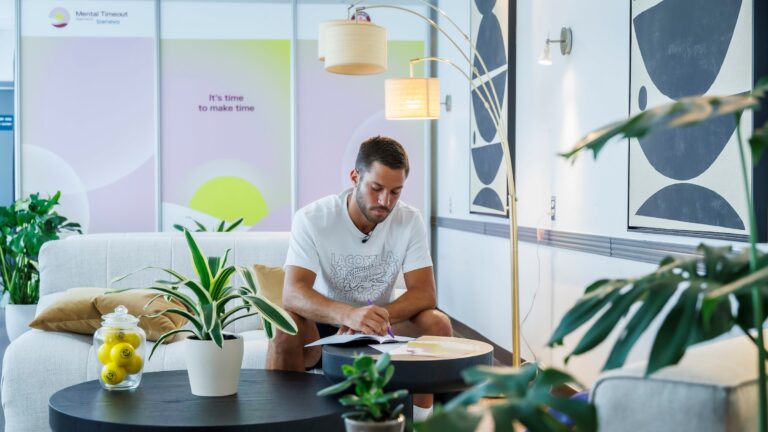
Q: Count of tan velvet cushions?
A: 3